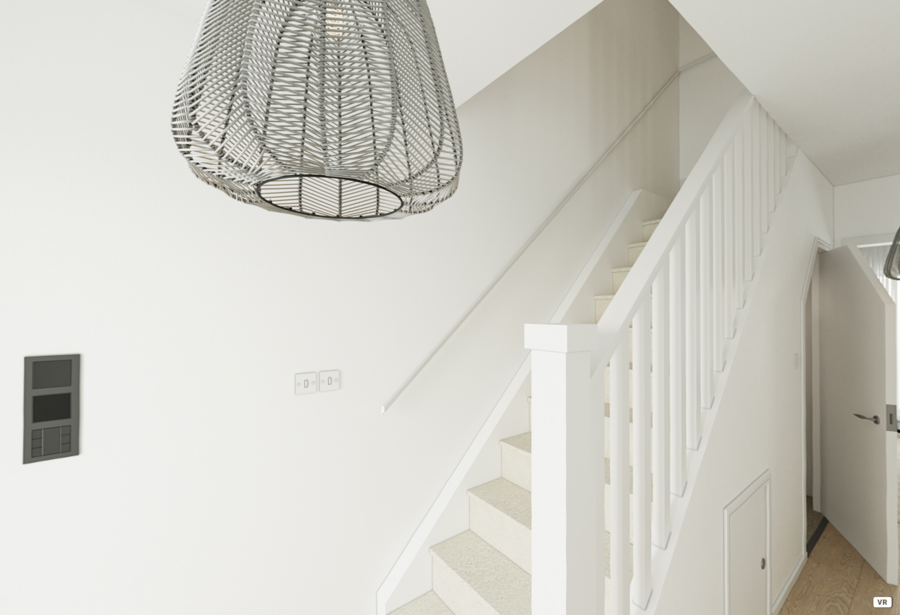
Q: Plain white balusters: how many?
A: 15